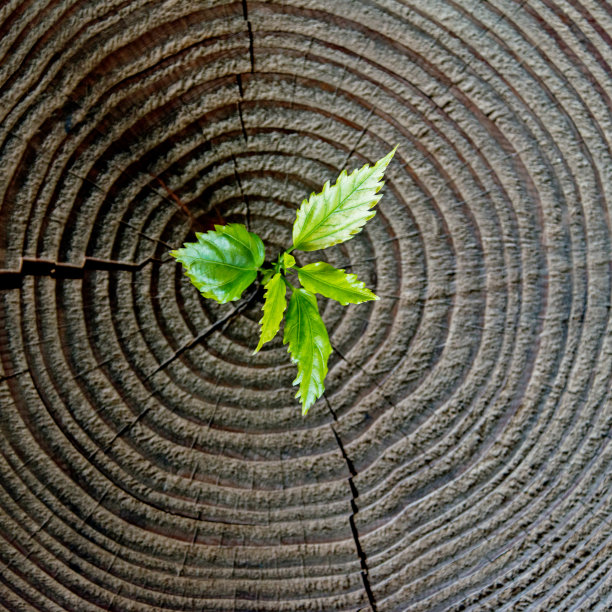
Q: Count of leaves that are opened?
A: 5